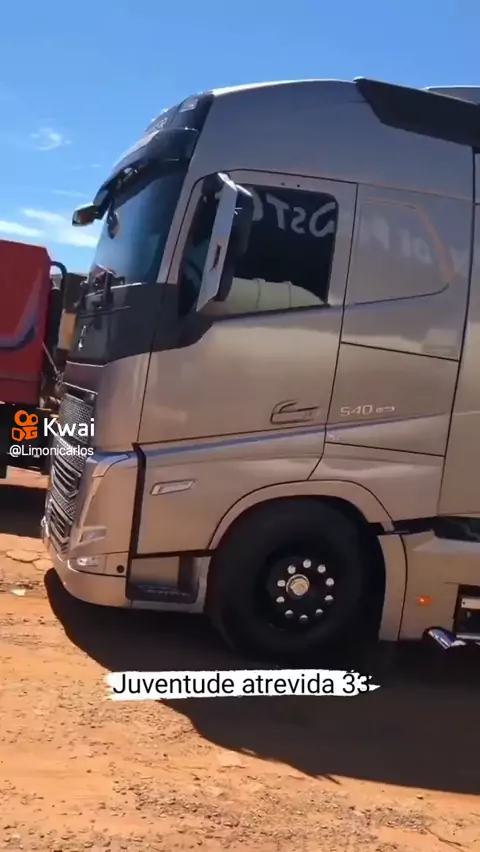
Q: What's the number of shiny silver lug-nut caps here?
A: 10